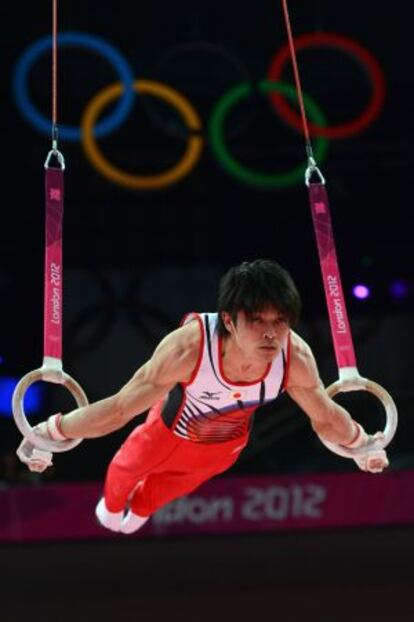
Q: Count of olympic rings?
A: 5